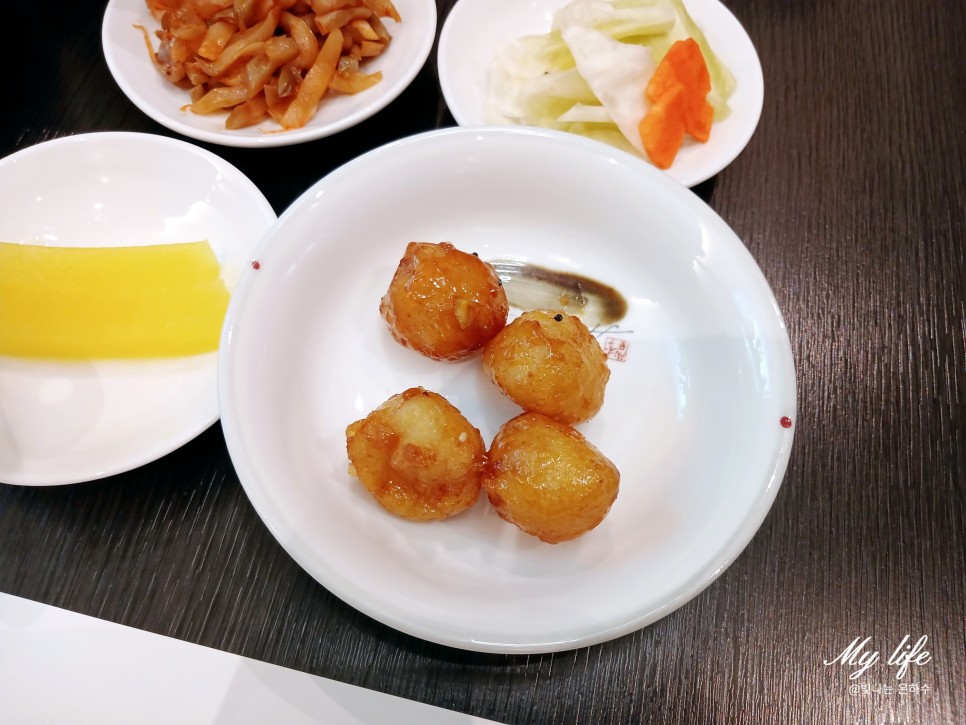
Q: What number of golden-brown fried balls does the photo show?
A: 4